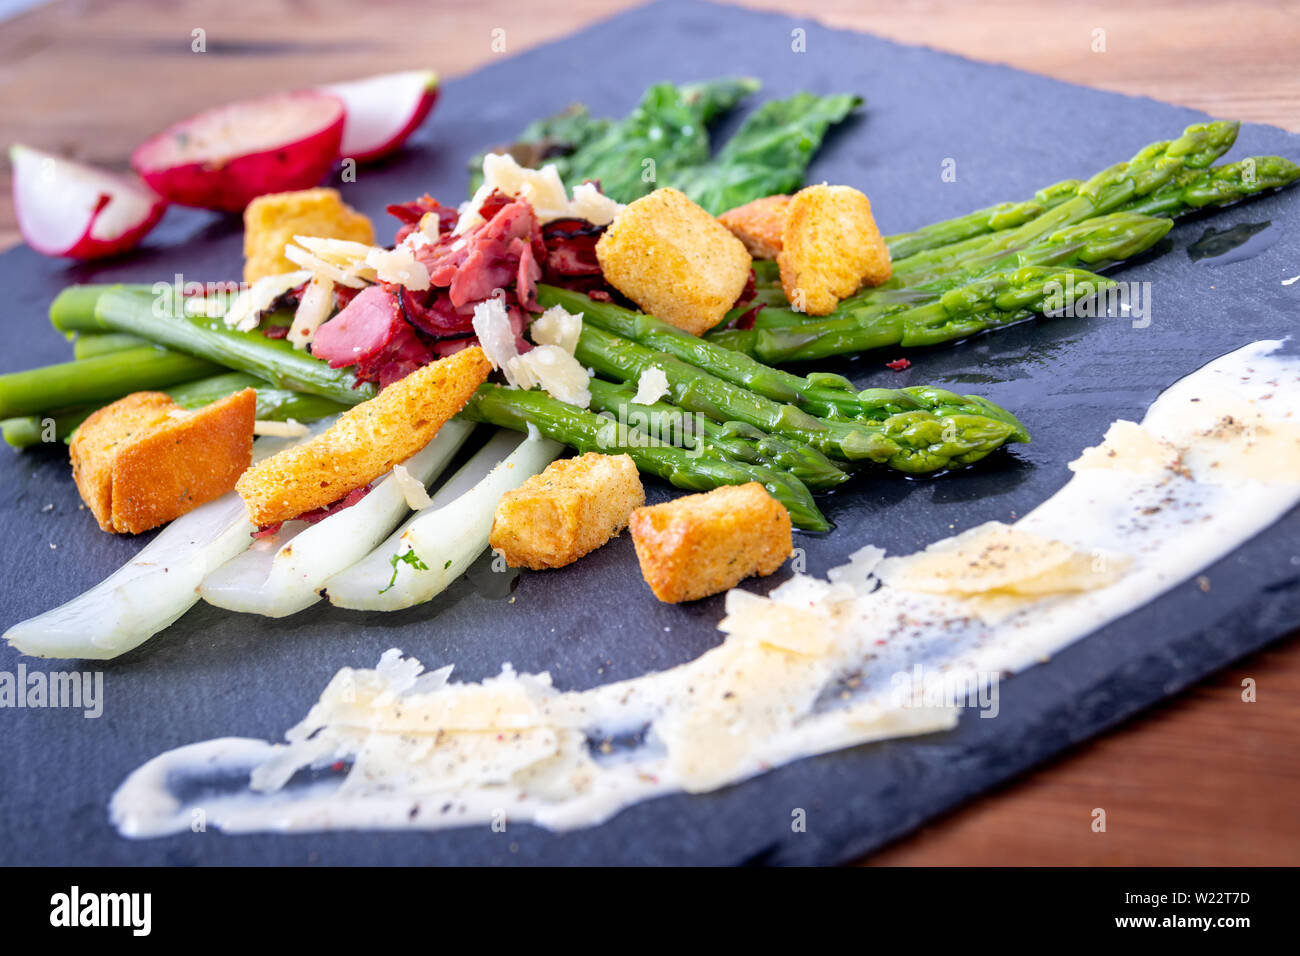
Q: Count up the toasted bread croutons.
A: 8